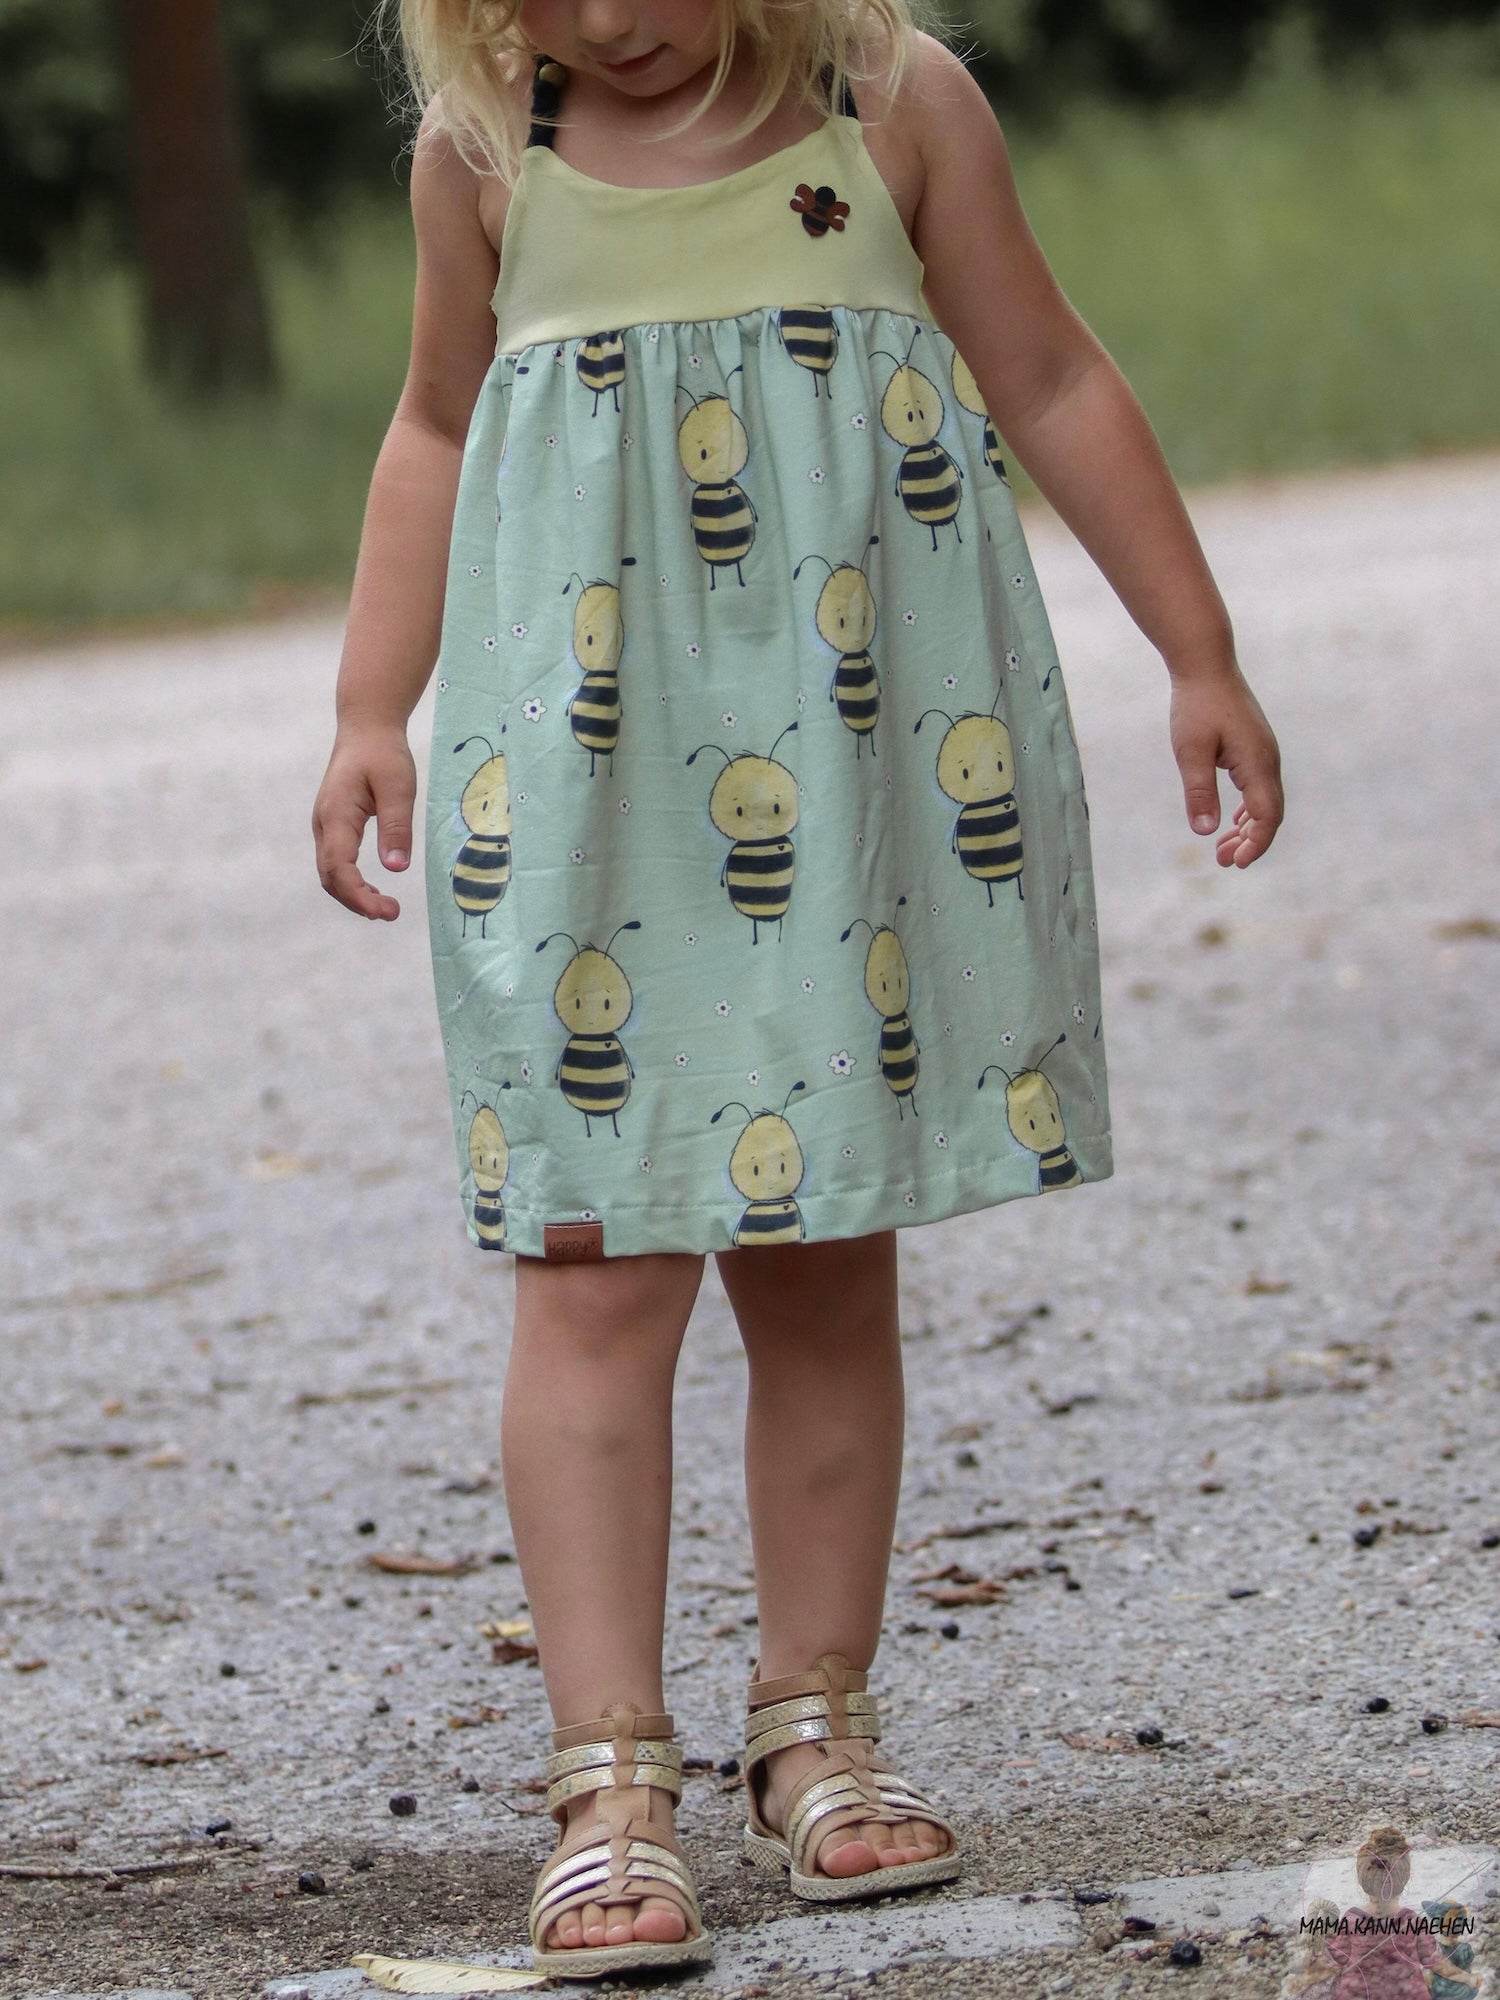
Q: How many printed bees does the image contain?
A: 15